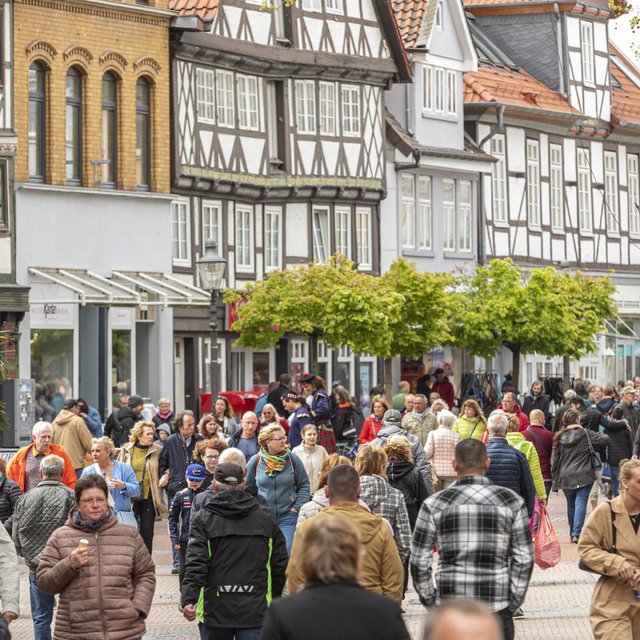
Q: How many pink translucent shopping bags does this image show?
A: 1